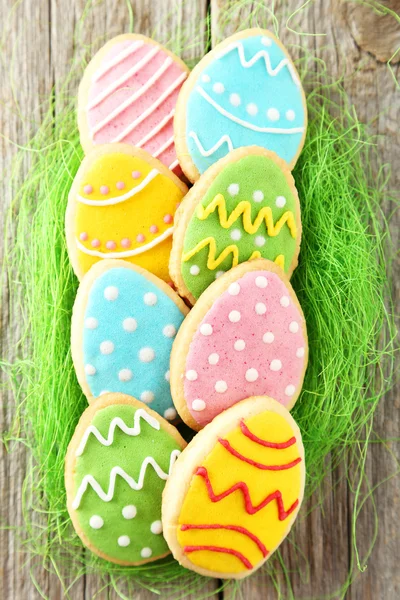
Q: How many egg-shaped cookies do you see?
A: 8